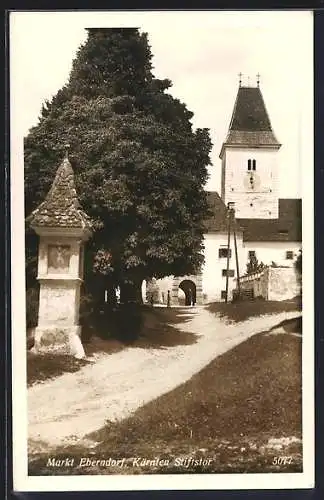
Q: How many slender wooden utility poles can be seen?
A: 2